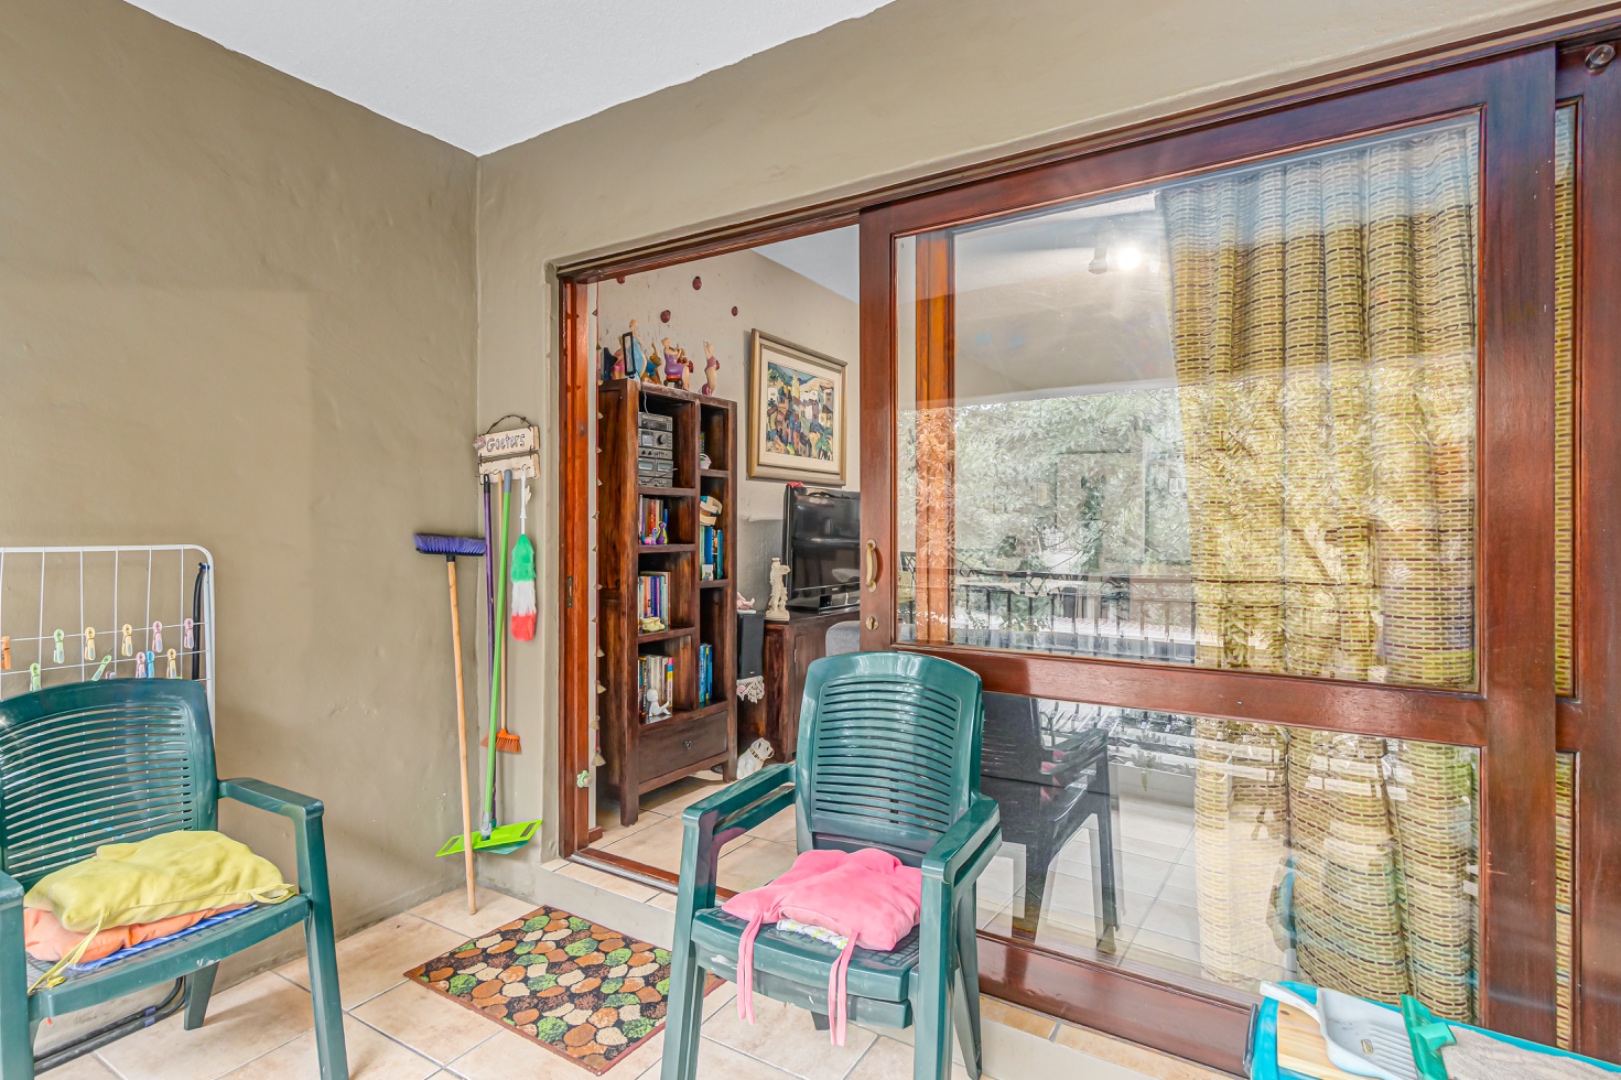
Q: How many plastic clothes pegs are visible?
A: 13